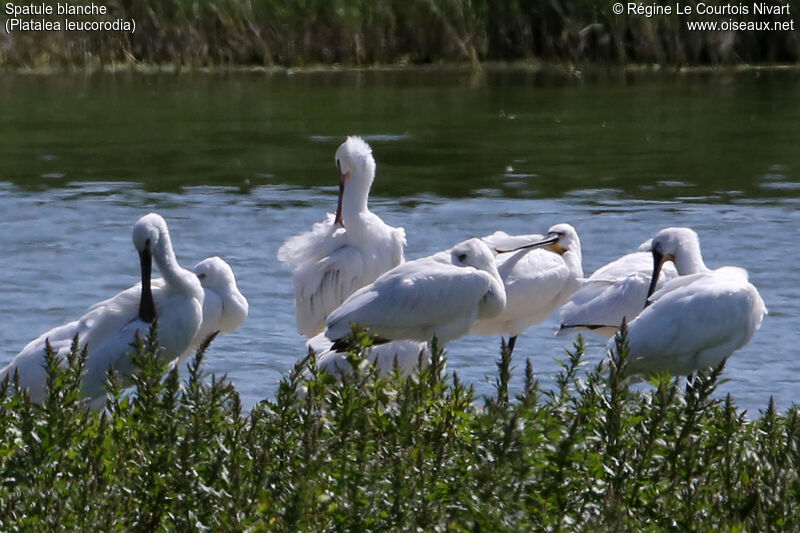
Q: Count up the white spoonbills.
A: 8